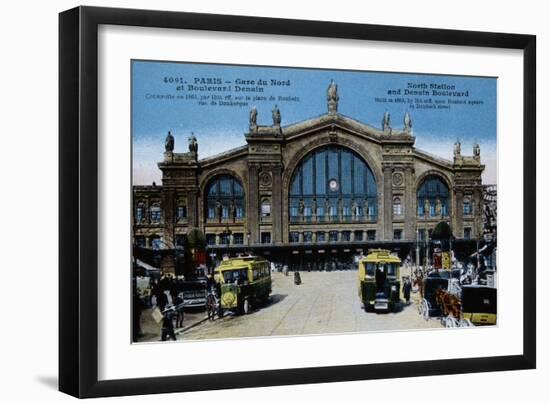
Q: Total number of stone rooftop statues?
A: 9